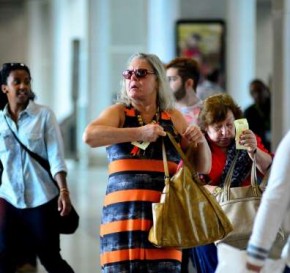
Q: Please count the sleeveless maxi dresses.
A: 1